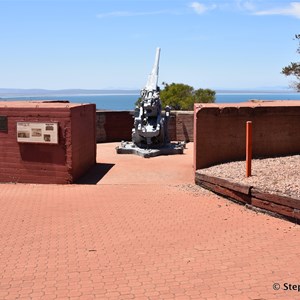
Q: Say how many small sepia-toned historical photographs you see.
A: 4